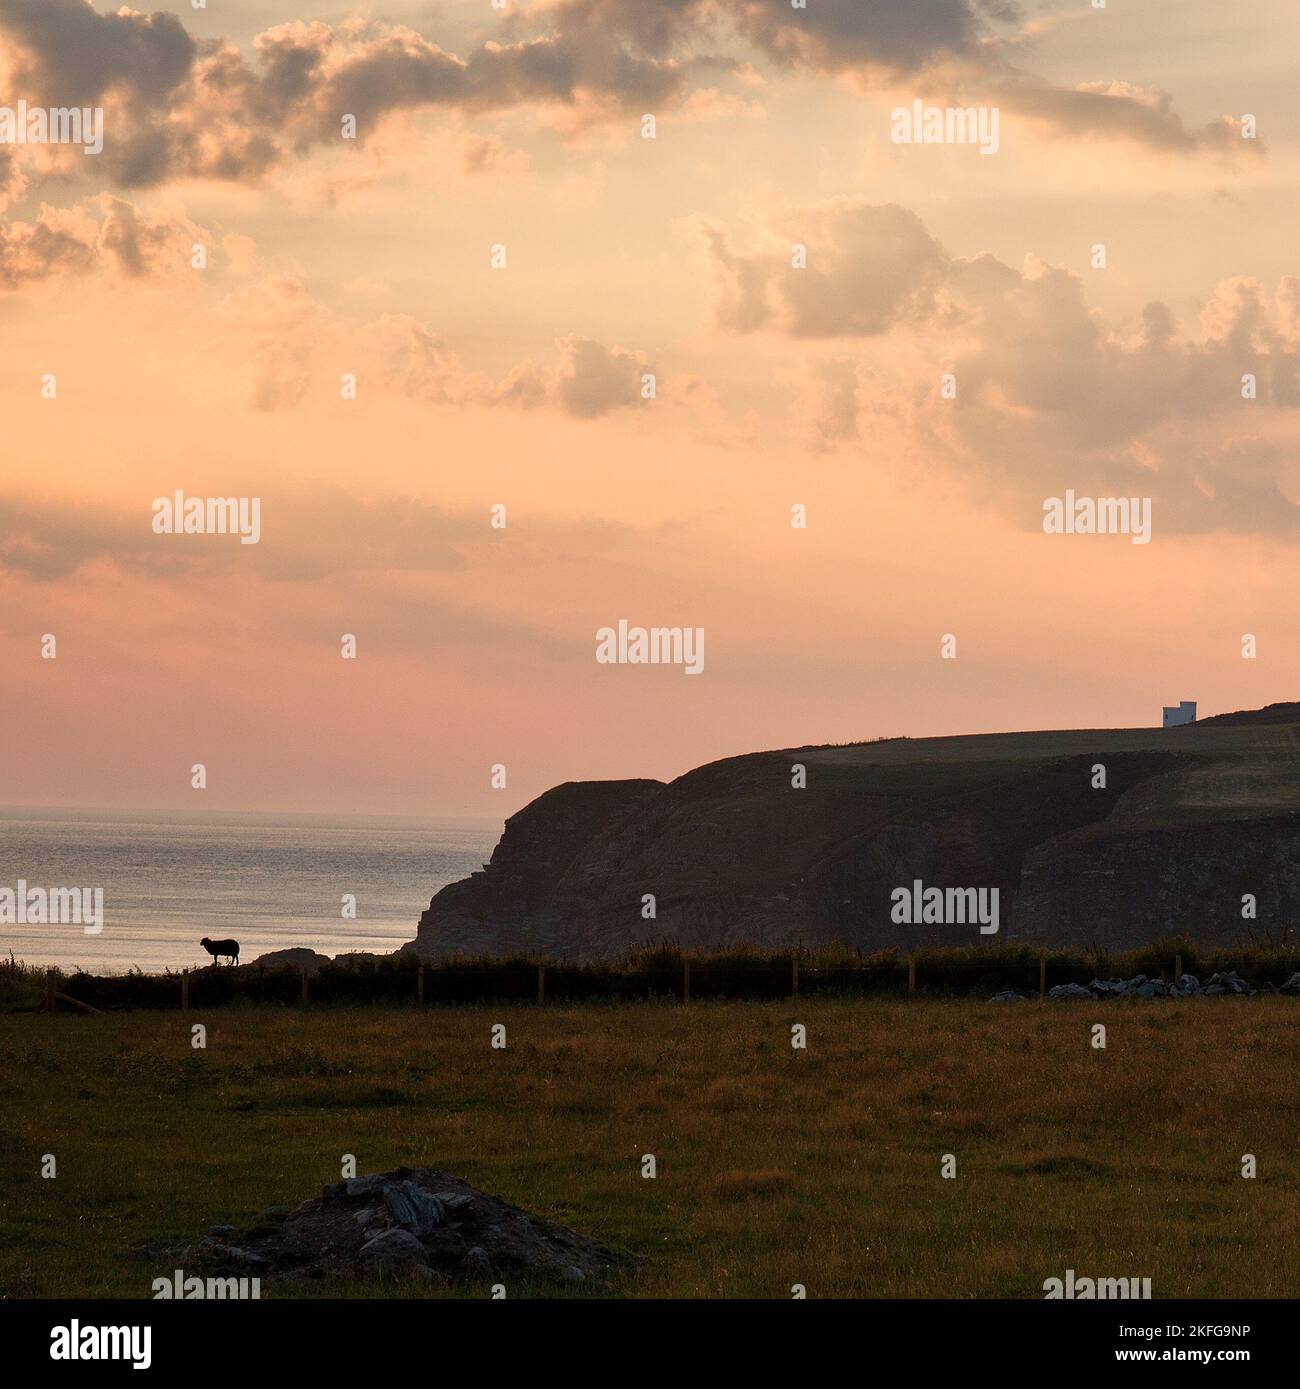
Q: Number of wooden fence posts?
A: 10